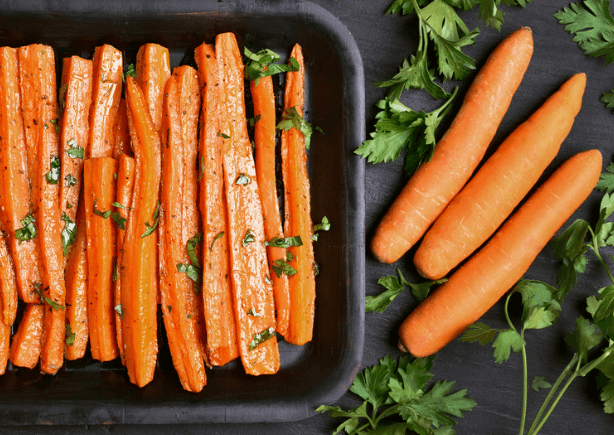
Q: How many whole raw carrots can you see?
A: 3